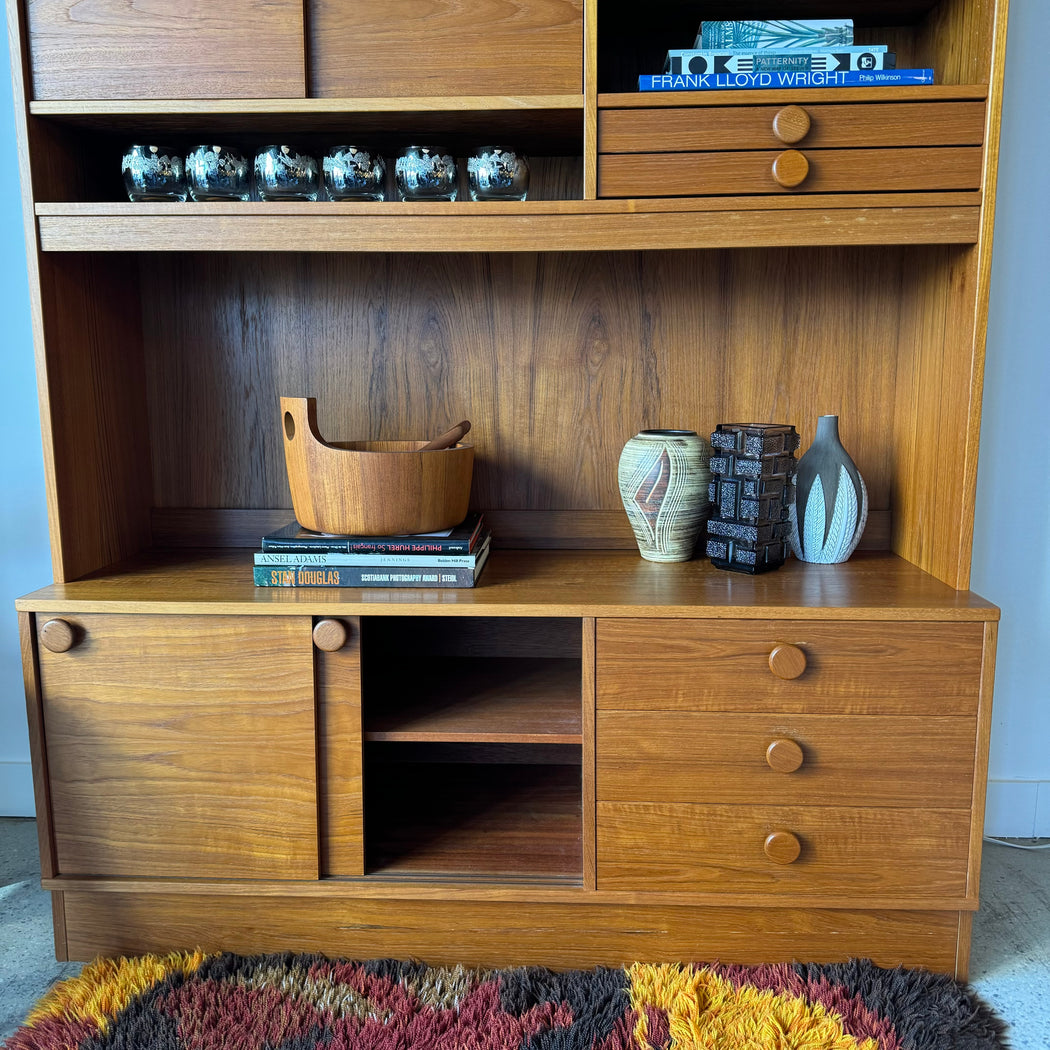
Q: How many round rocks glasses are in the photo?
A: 6